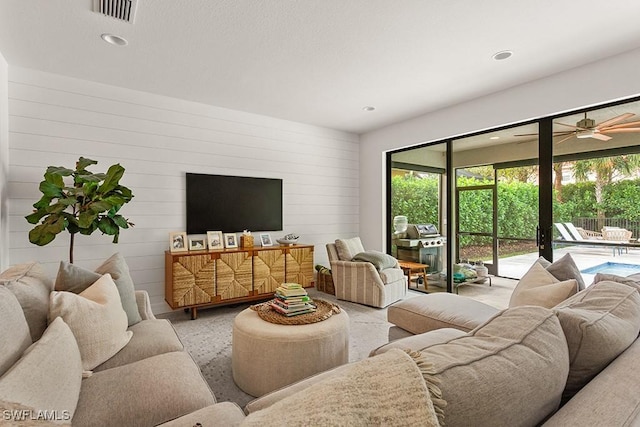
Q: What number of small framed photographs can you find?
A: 5